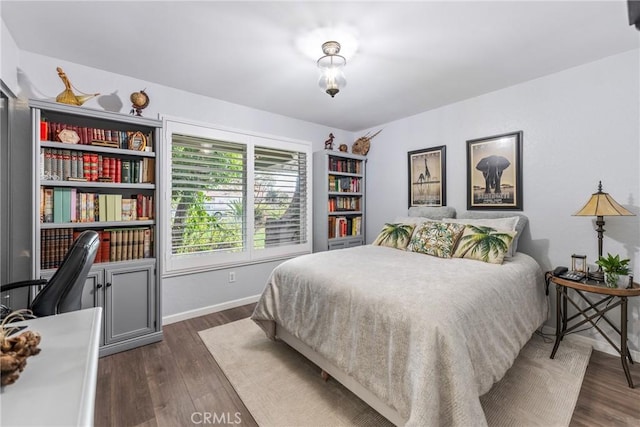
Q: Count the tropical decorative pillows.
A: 3